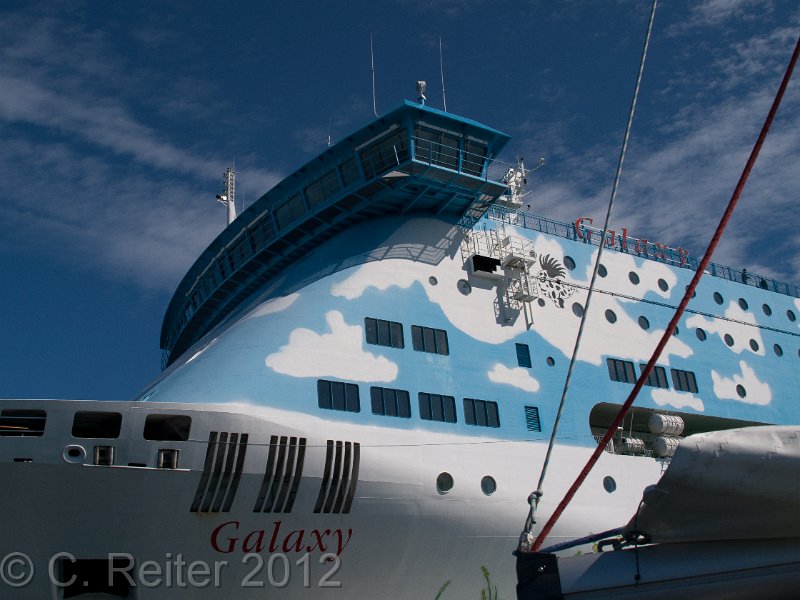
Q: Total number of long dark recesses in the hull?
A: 12